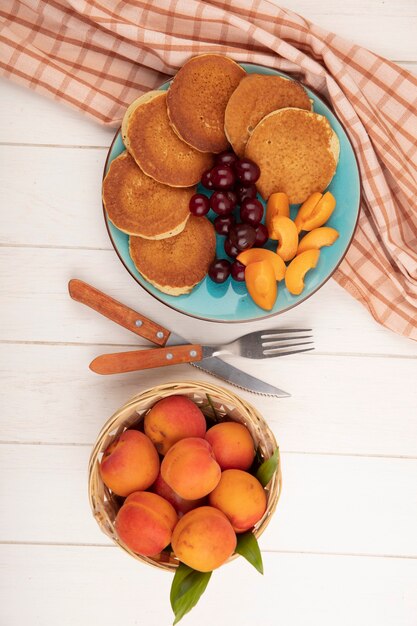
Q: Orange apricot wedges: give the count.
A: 8